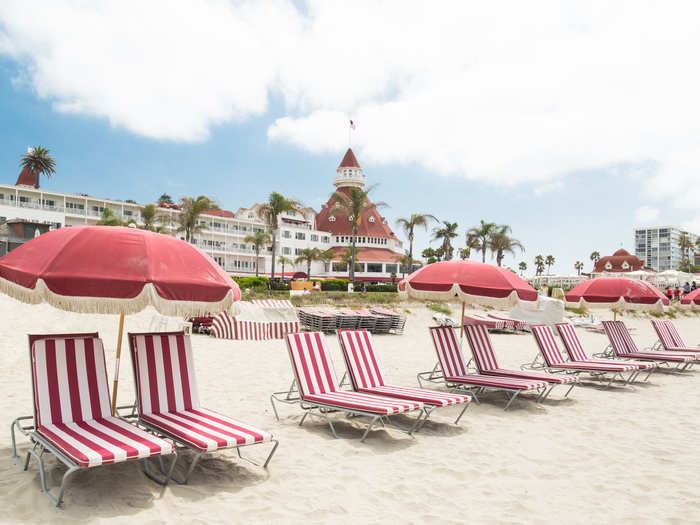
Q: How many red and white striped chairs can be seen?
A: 12